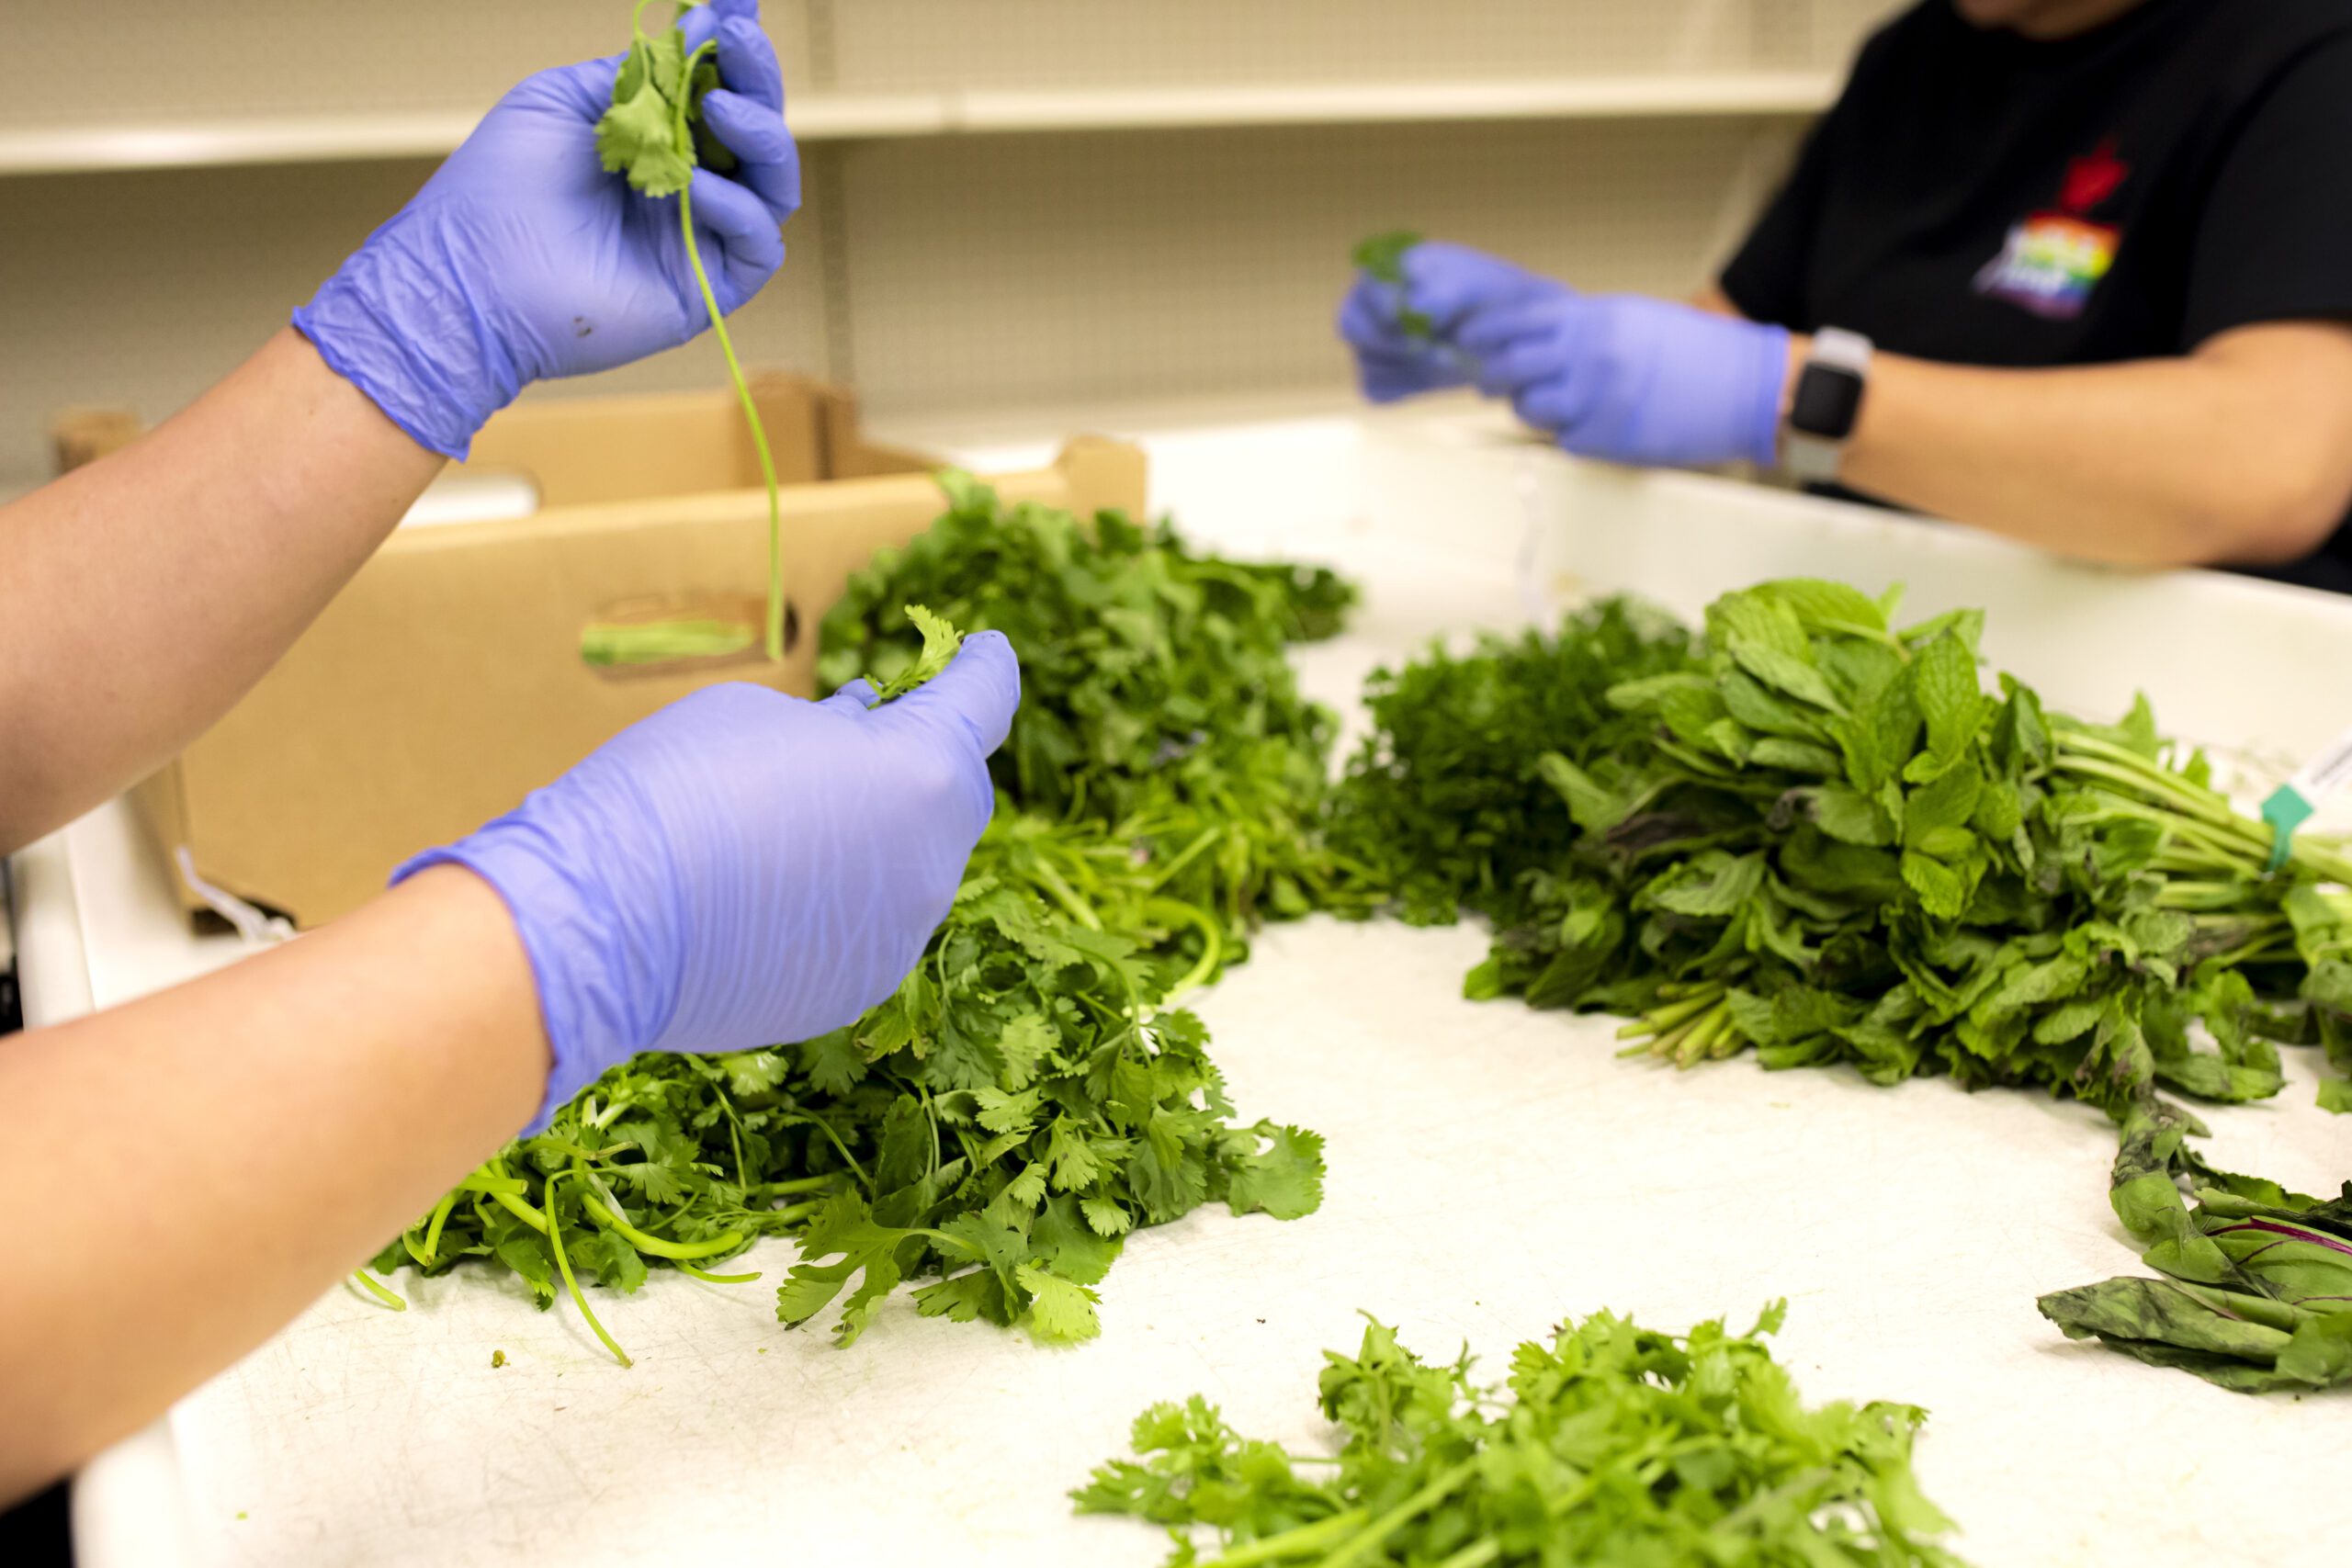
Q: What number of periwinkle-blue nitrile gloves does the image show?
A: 4